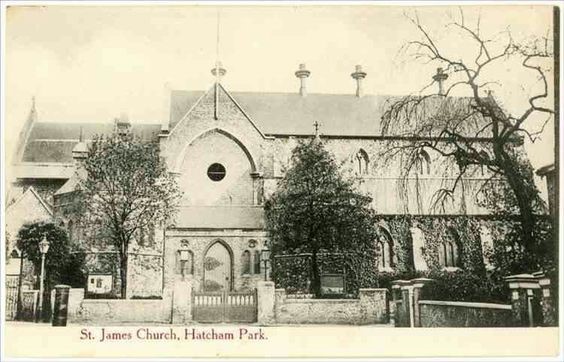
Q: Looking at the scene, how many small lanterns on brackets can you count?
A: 2